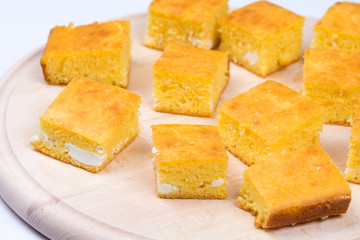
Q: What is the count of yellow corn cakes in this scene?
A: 11